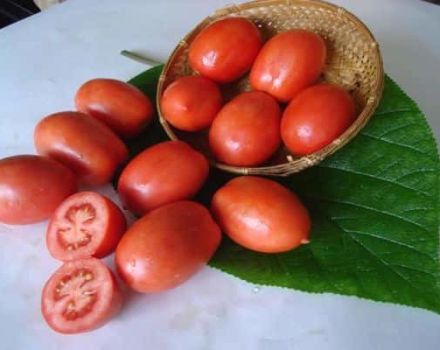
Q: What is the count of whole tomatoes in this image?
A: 11